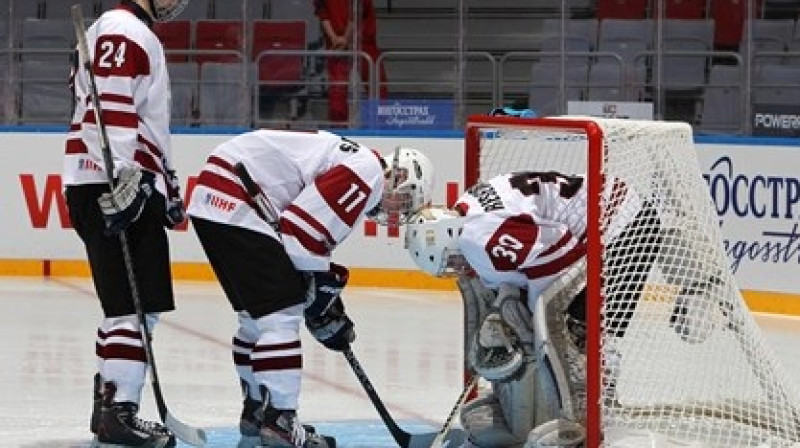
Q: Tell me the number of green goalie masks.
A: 0